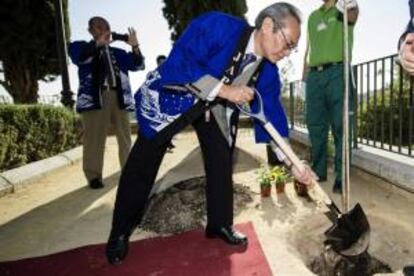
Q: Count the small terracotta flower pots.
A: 3